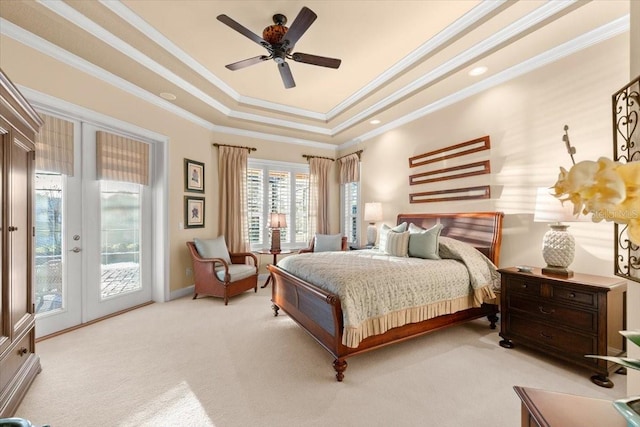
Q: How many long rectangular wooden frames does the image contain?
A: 3